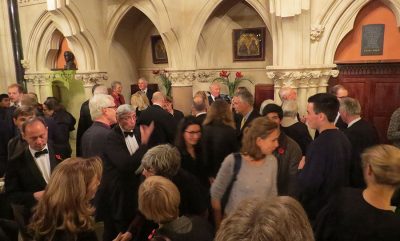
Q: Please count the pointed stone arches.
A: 4